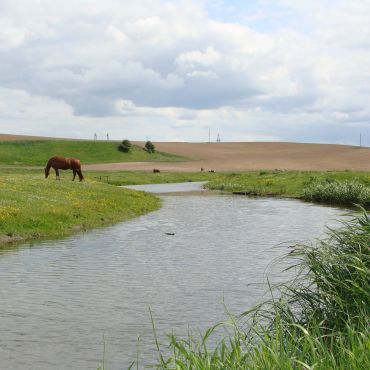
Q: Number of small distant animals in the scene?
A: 3